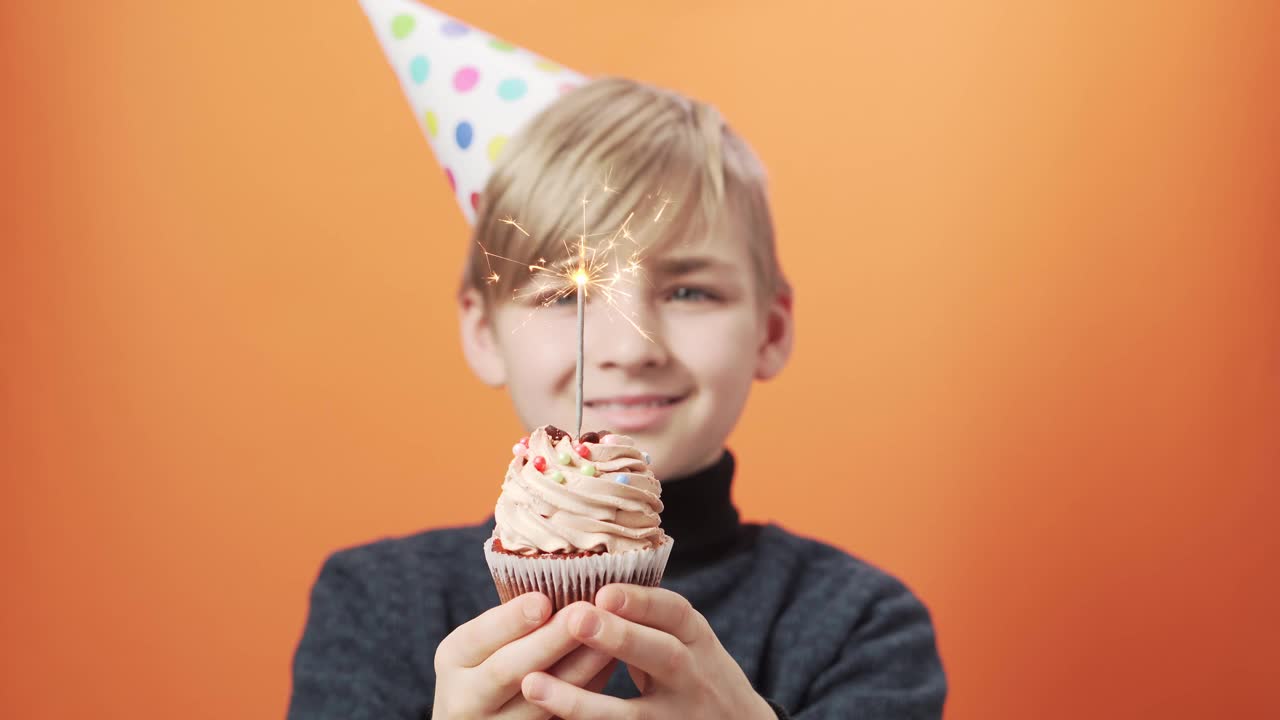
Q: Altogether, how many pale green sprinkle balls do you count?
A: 3